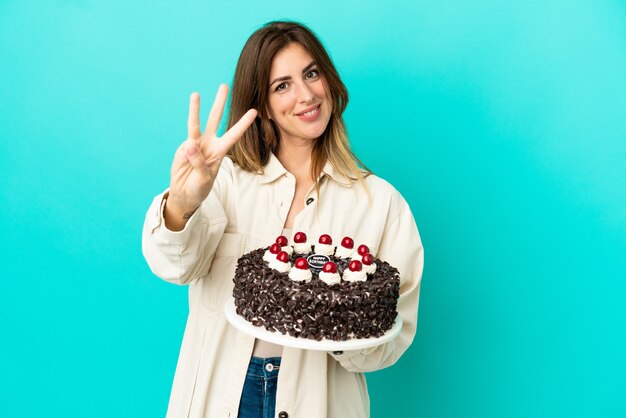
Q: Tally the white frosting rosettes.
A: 11